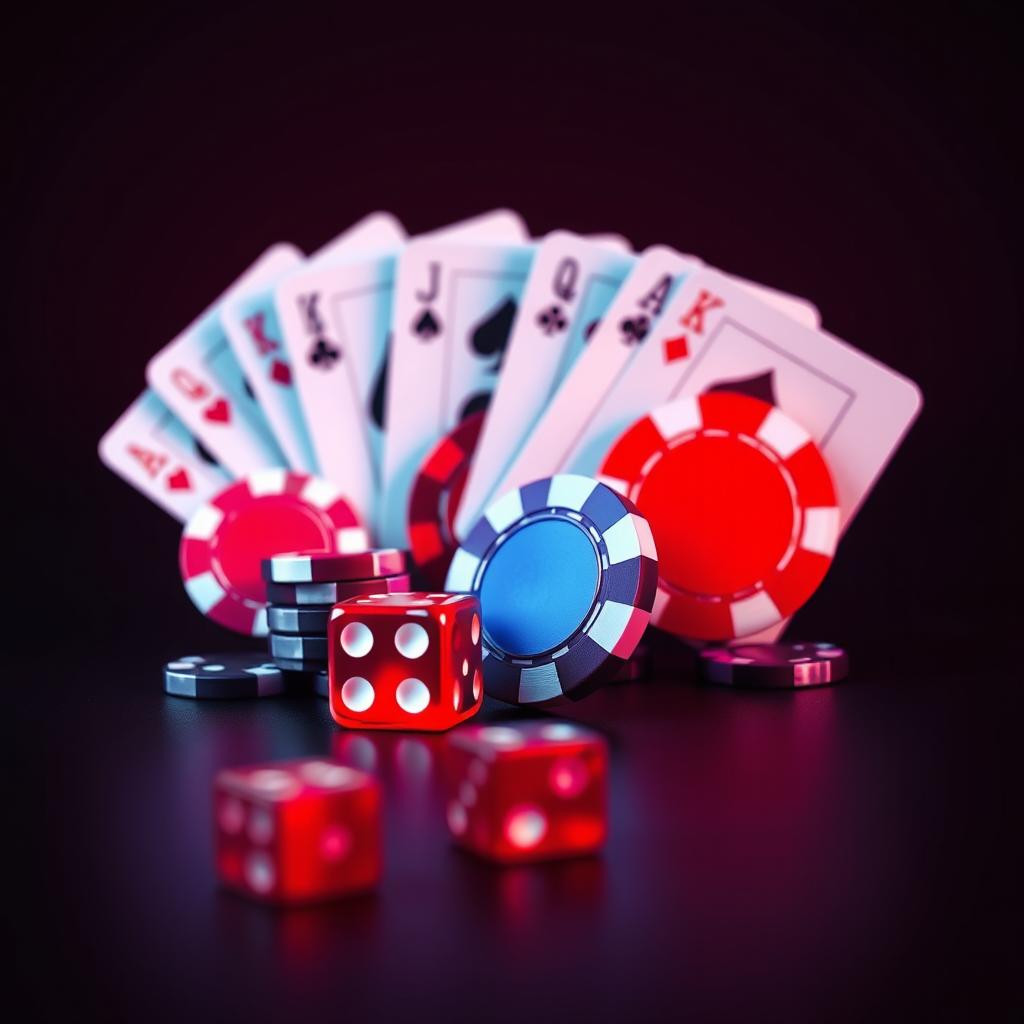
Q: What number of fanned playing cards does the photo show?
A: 8